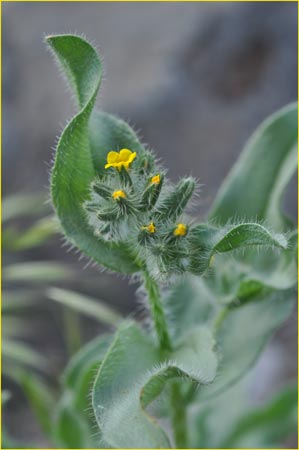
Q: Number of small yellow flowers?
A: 5